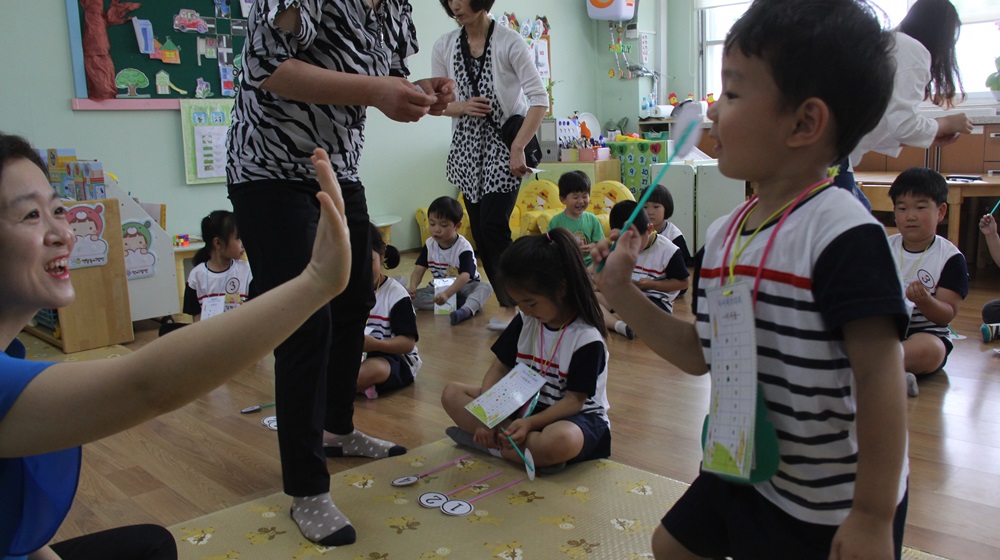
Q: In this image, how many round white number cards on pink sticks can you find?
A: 3